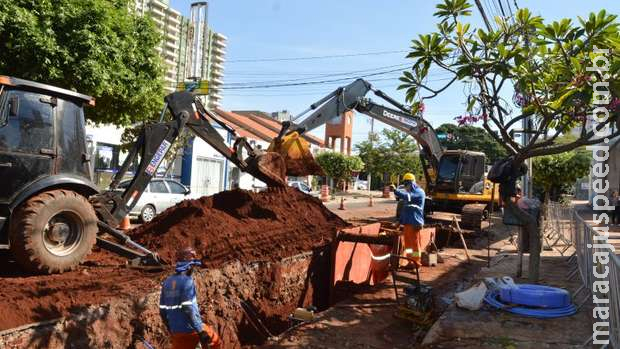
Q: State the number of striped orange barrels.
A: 2